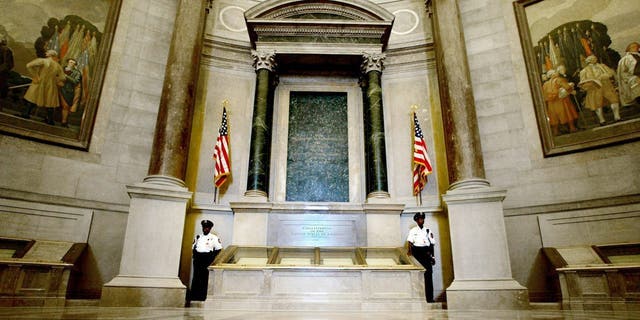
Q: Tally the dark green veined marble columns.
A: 2